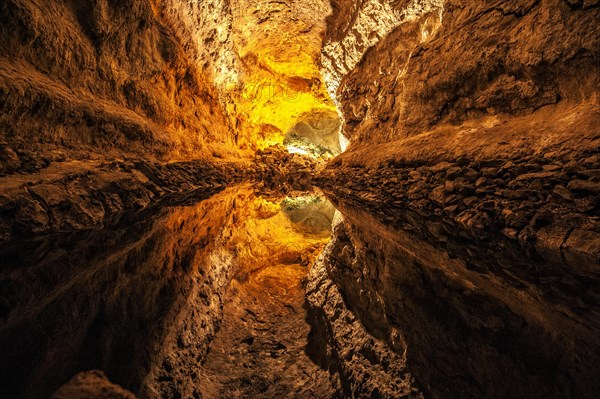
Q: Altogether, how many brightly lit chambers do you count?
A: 1